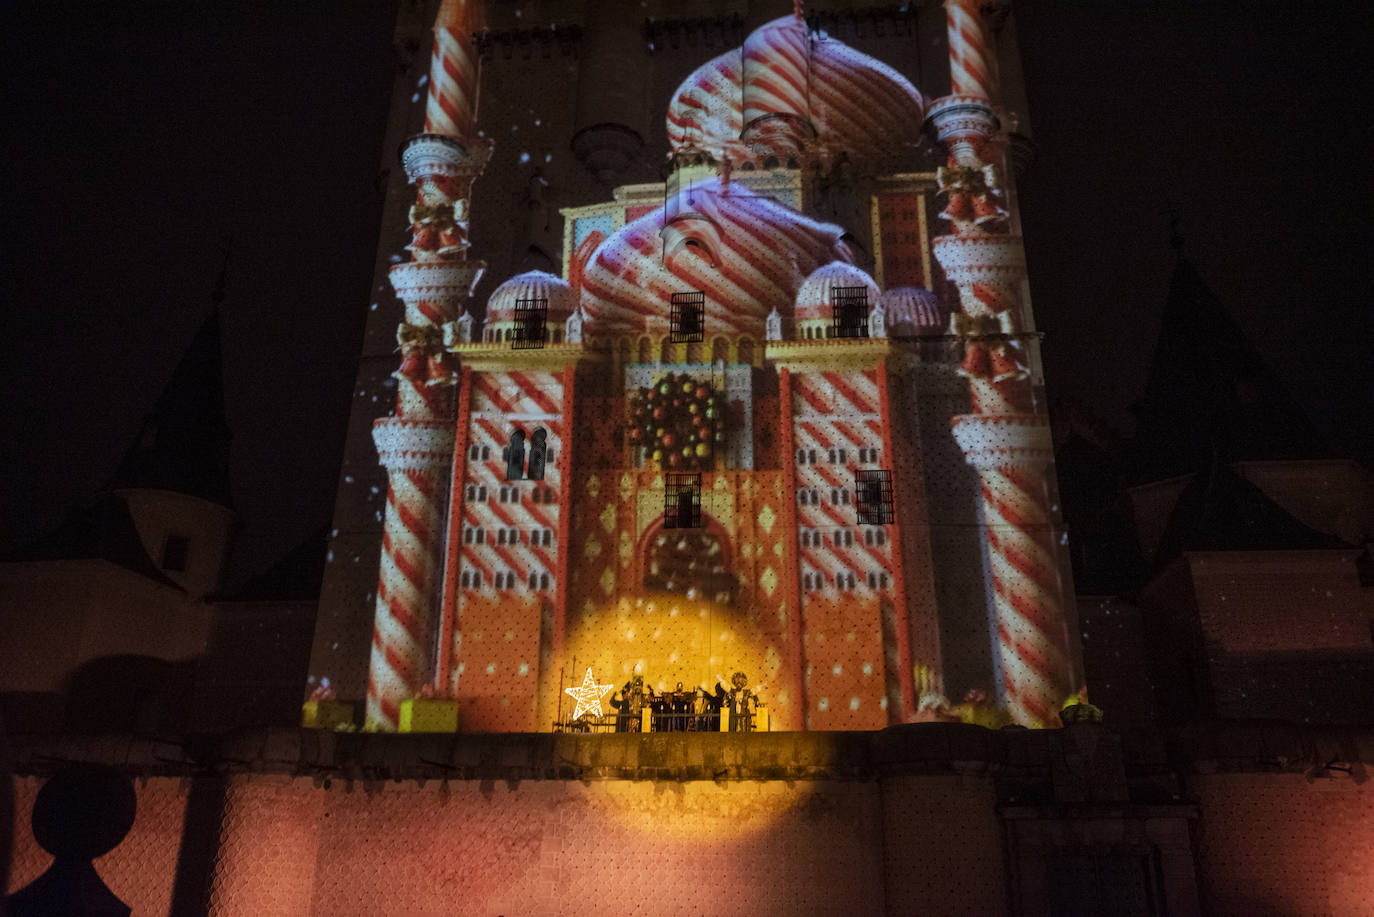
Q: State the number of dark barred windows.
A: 5